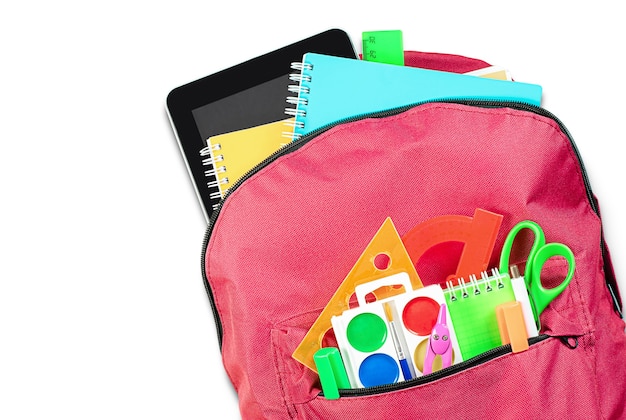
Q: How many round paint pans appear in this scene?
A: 4